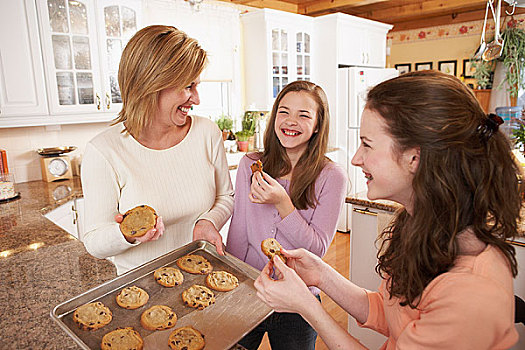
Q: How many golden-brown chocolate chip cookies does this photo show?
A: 12